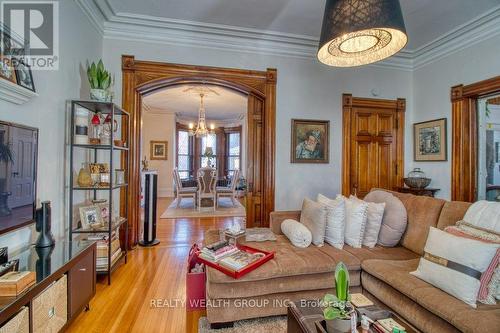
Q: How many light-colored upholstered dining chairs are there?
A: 3